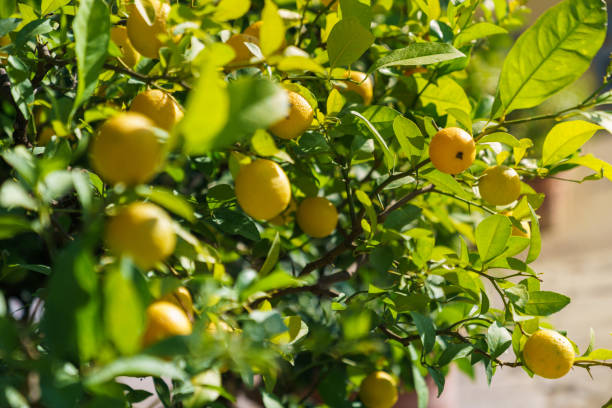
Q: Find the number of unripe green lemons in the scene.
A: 0